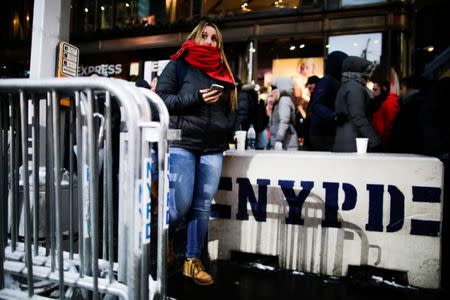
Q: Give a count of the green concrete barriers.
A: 0